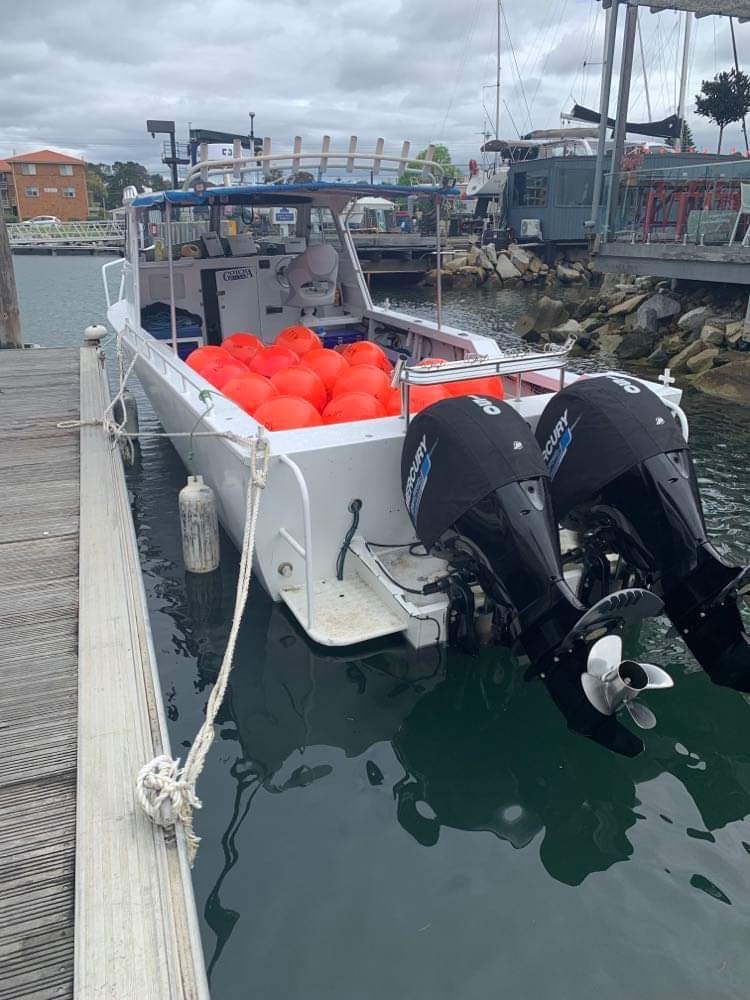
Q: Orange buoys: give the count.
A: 15